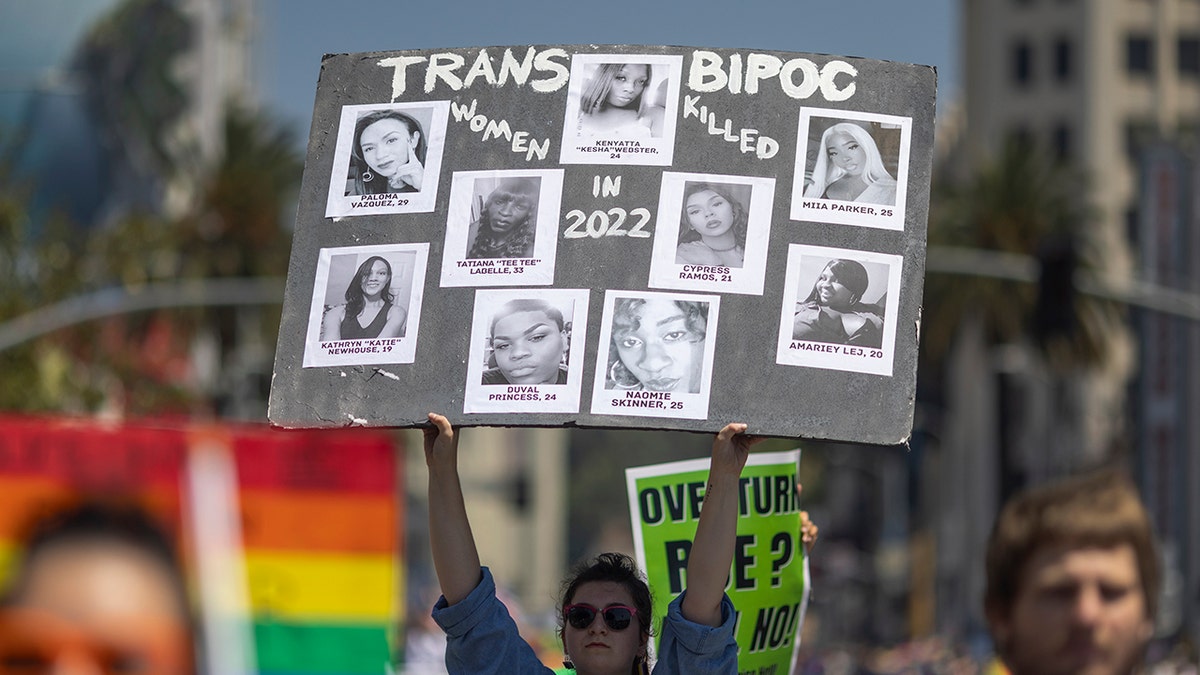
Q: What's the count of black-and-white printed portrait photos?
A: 9